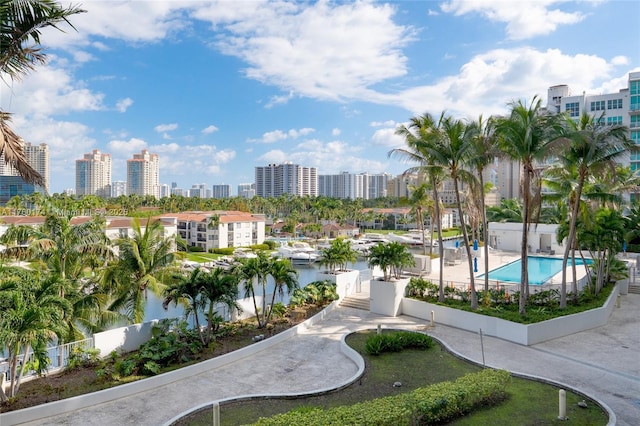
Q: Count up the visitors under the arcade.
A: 0